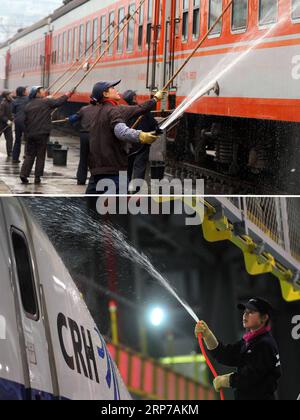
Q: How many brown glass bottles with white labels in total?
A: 0